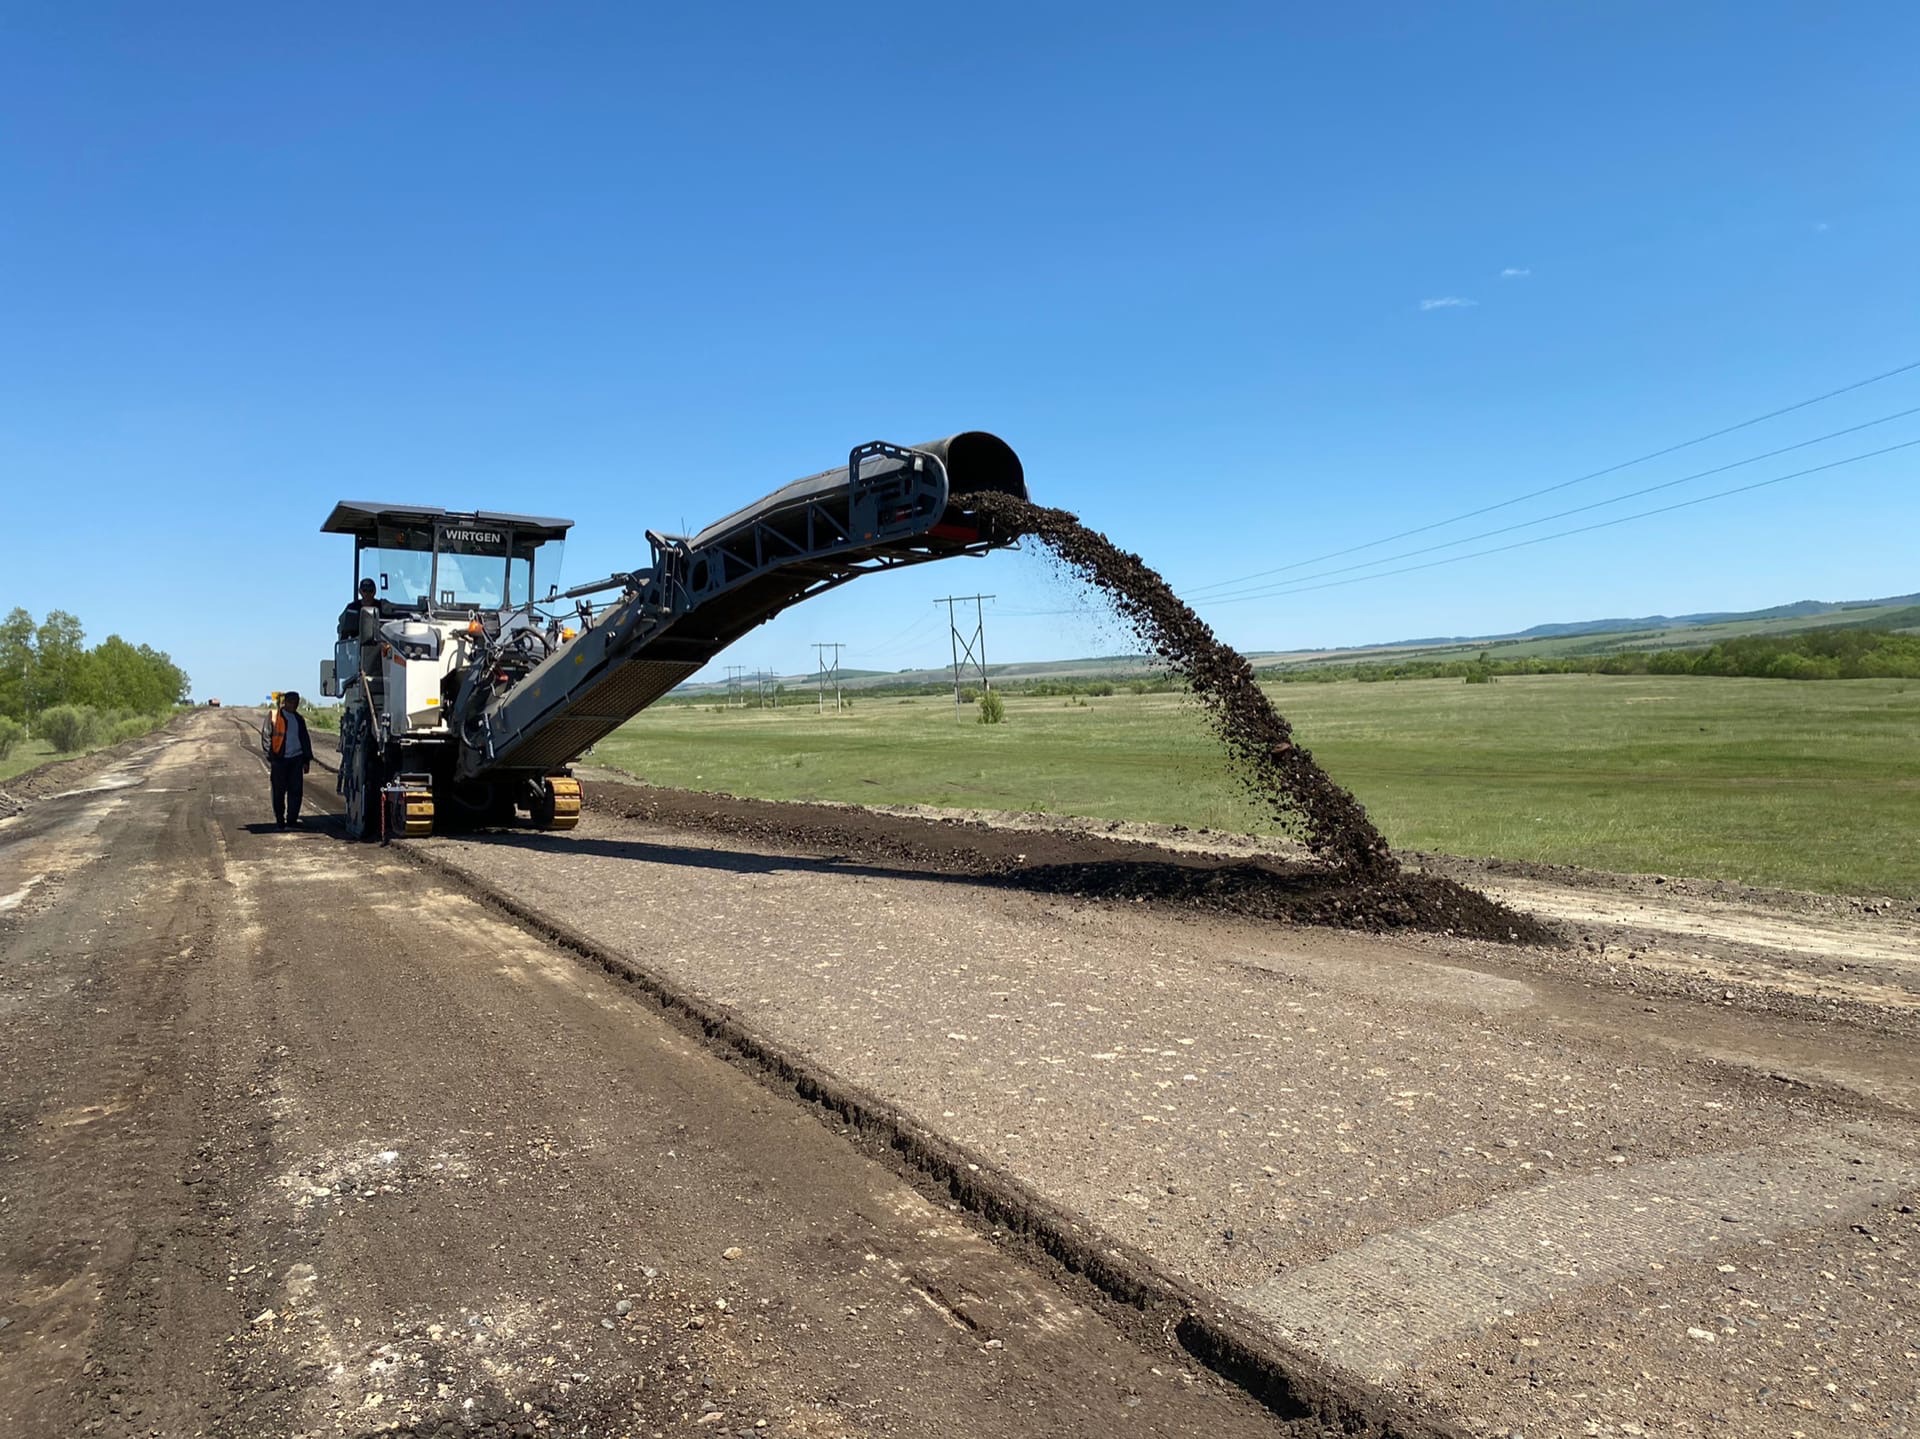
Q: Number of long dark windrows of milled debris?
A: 1